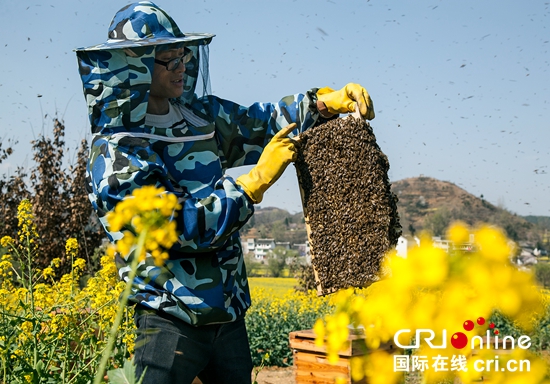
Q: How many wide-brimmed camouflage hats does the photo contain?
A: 1